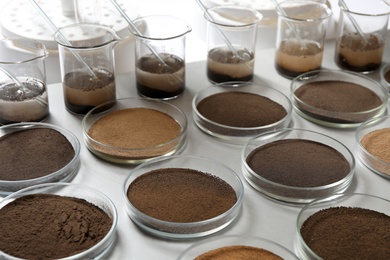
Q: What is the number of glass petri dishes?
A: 11